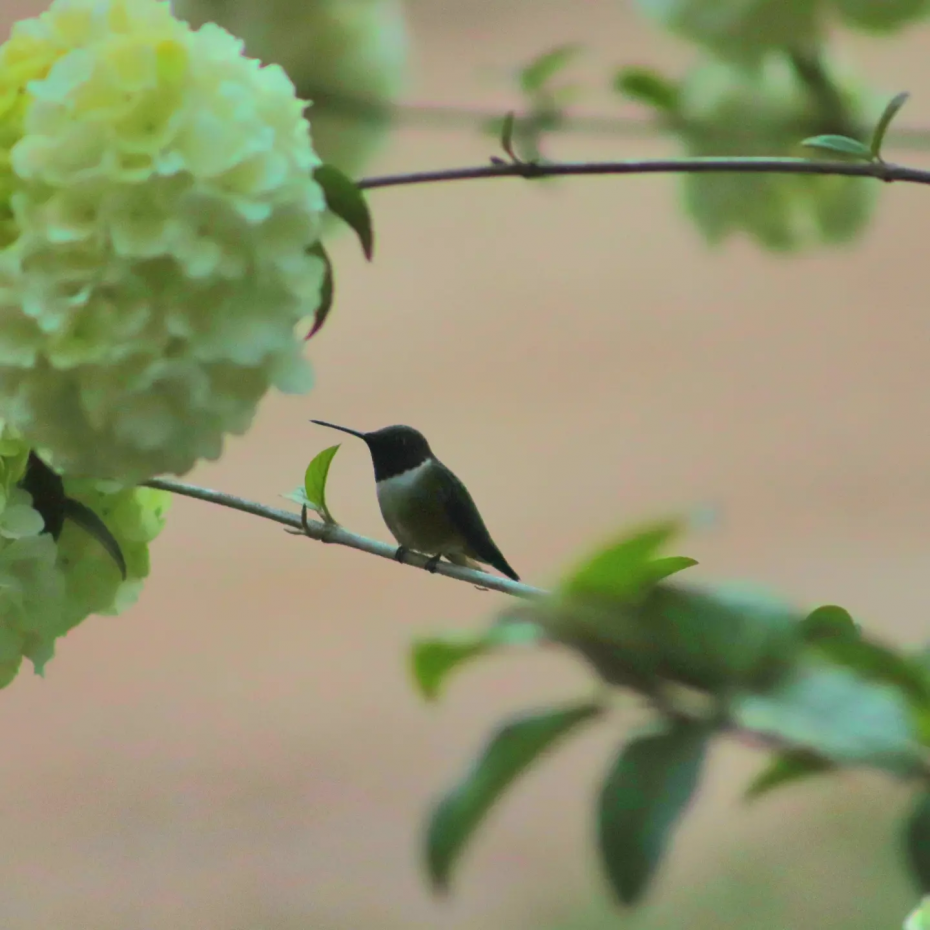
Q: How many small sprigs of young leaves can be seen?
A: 3